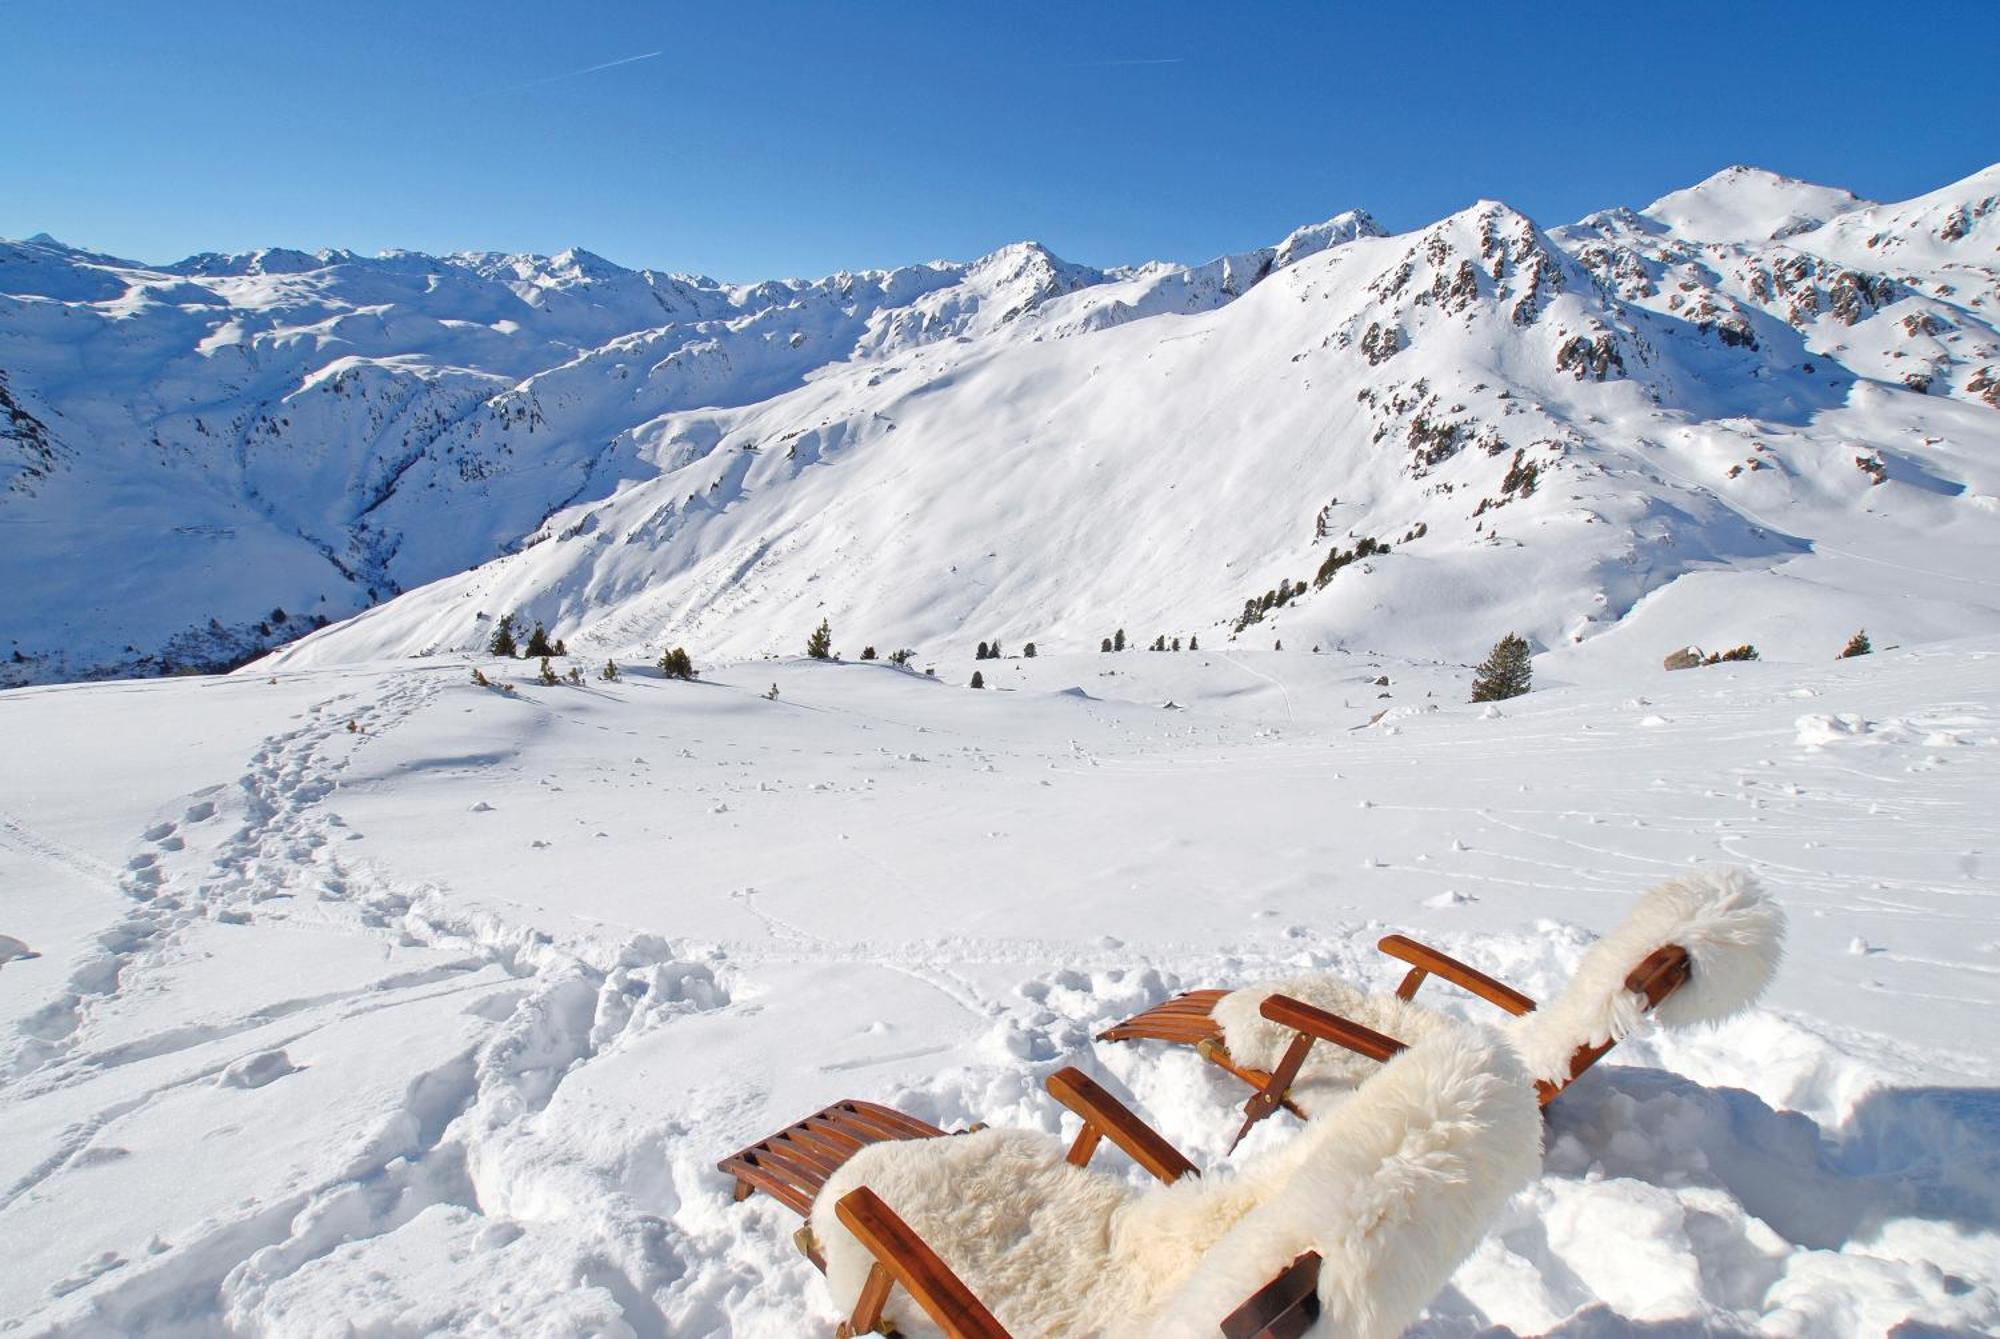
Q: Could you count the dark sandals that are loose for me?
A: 0